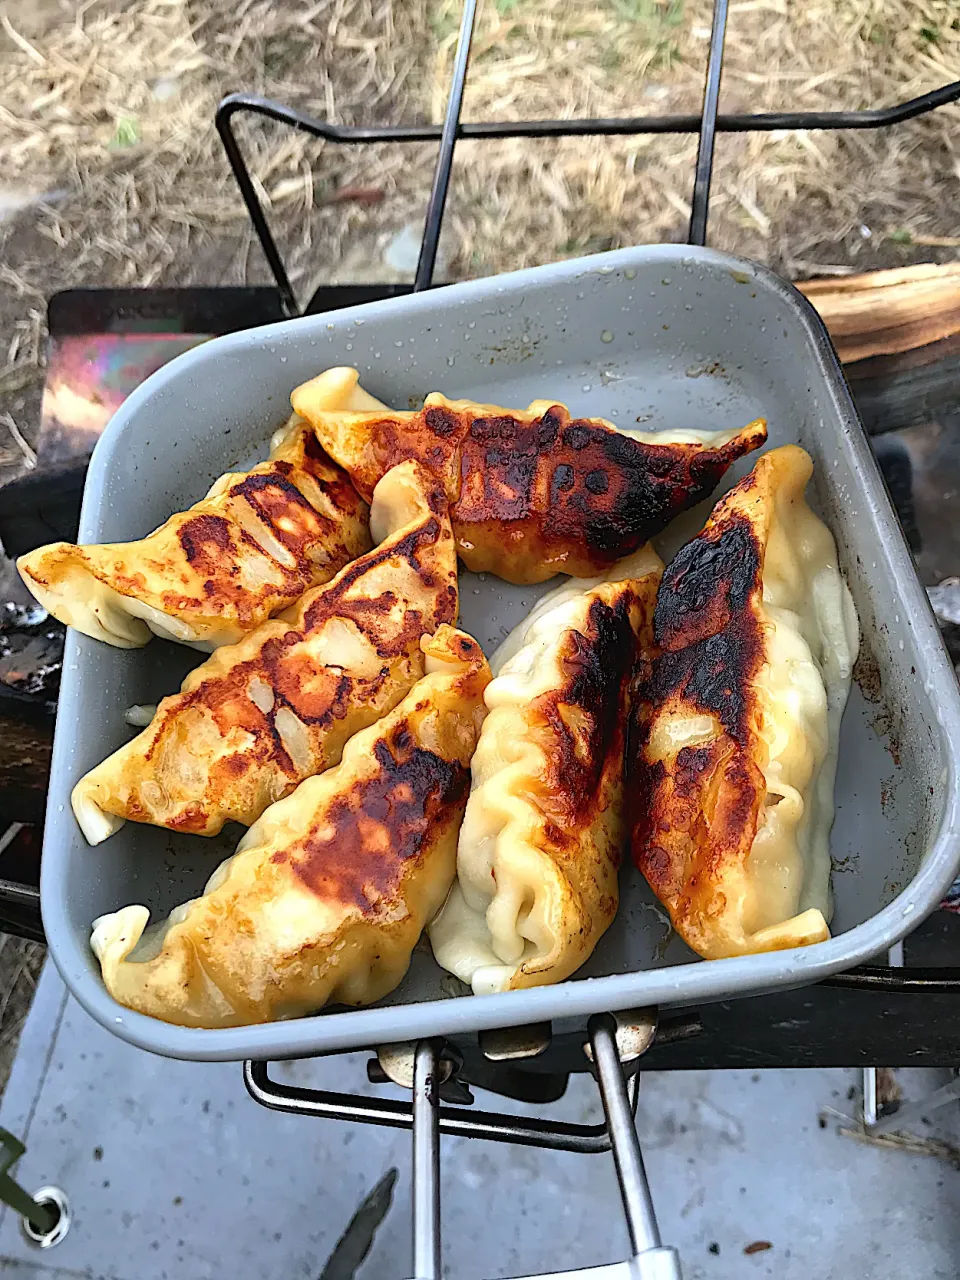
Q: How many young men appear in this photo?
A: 0